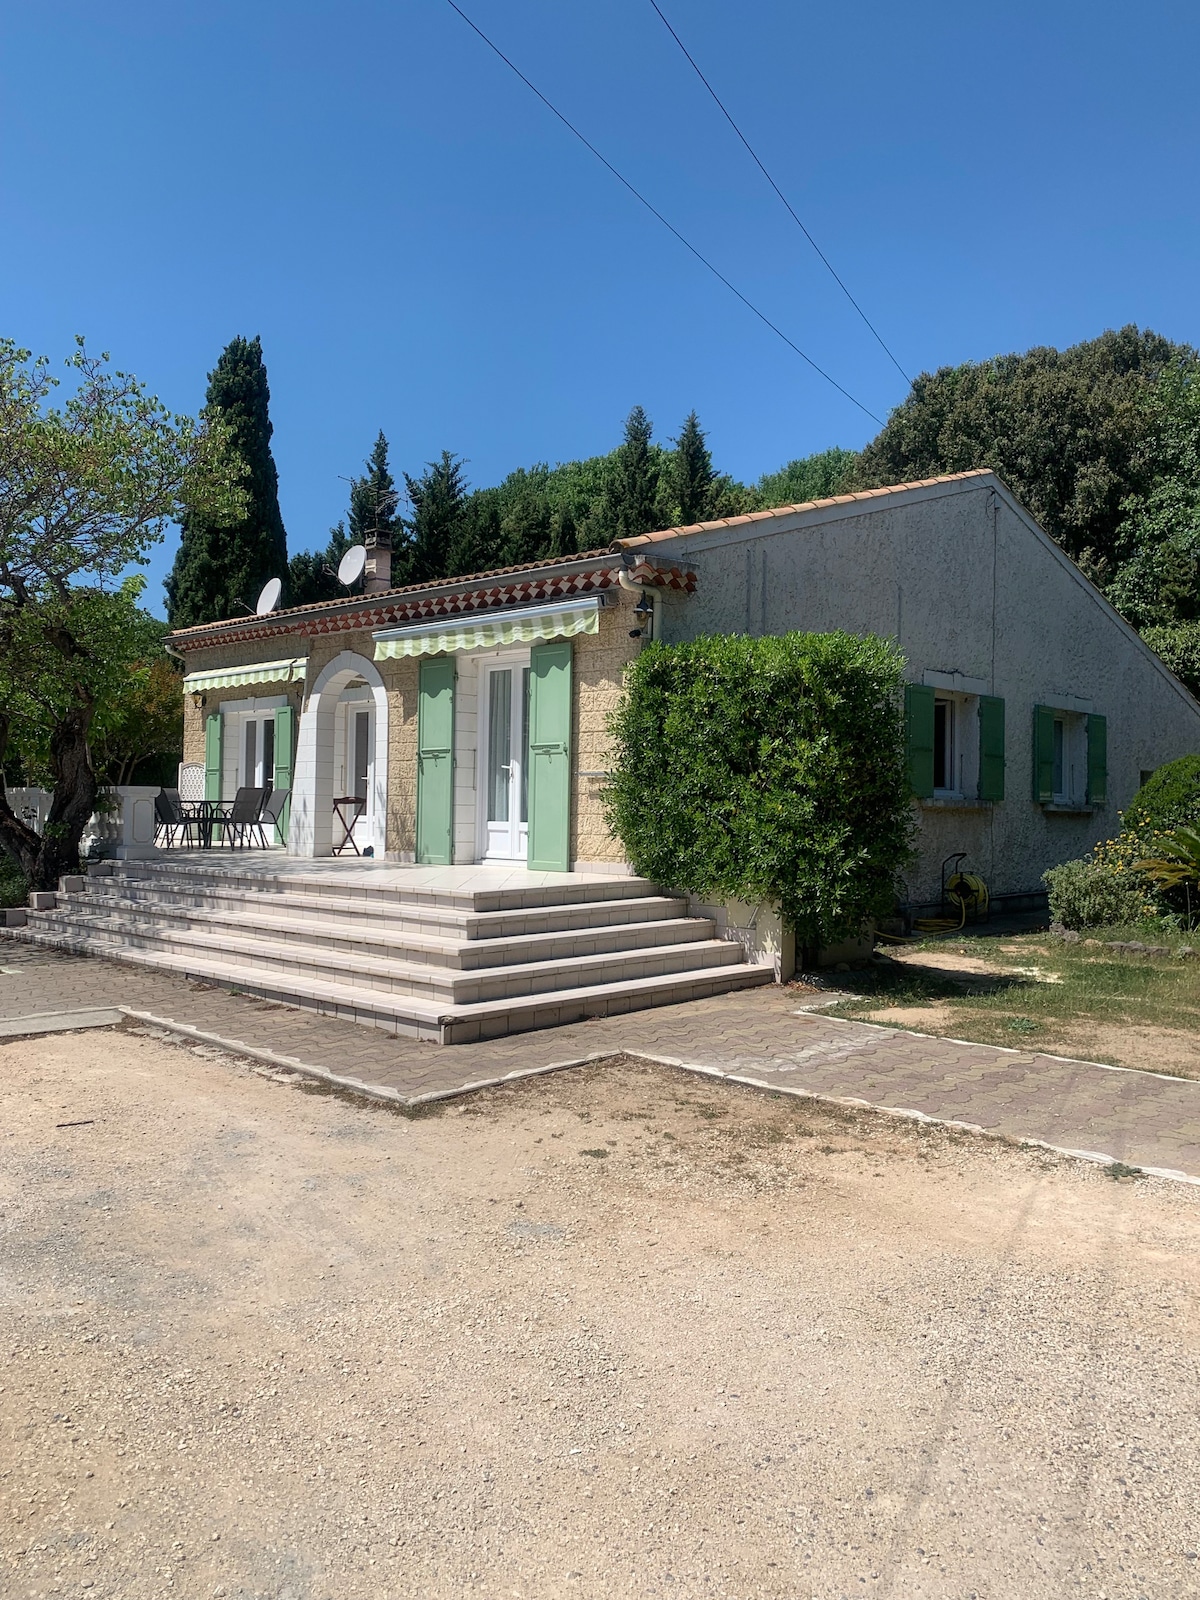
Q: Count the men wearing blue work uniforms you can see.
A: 0